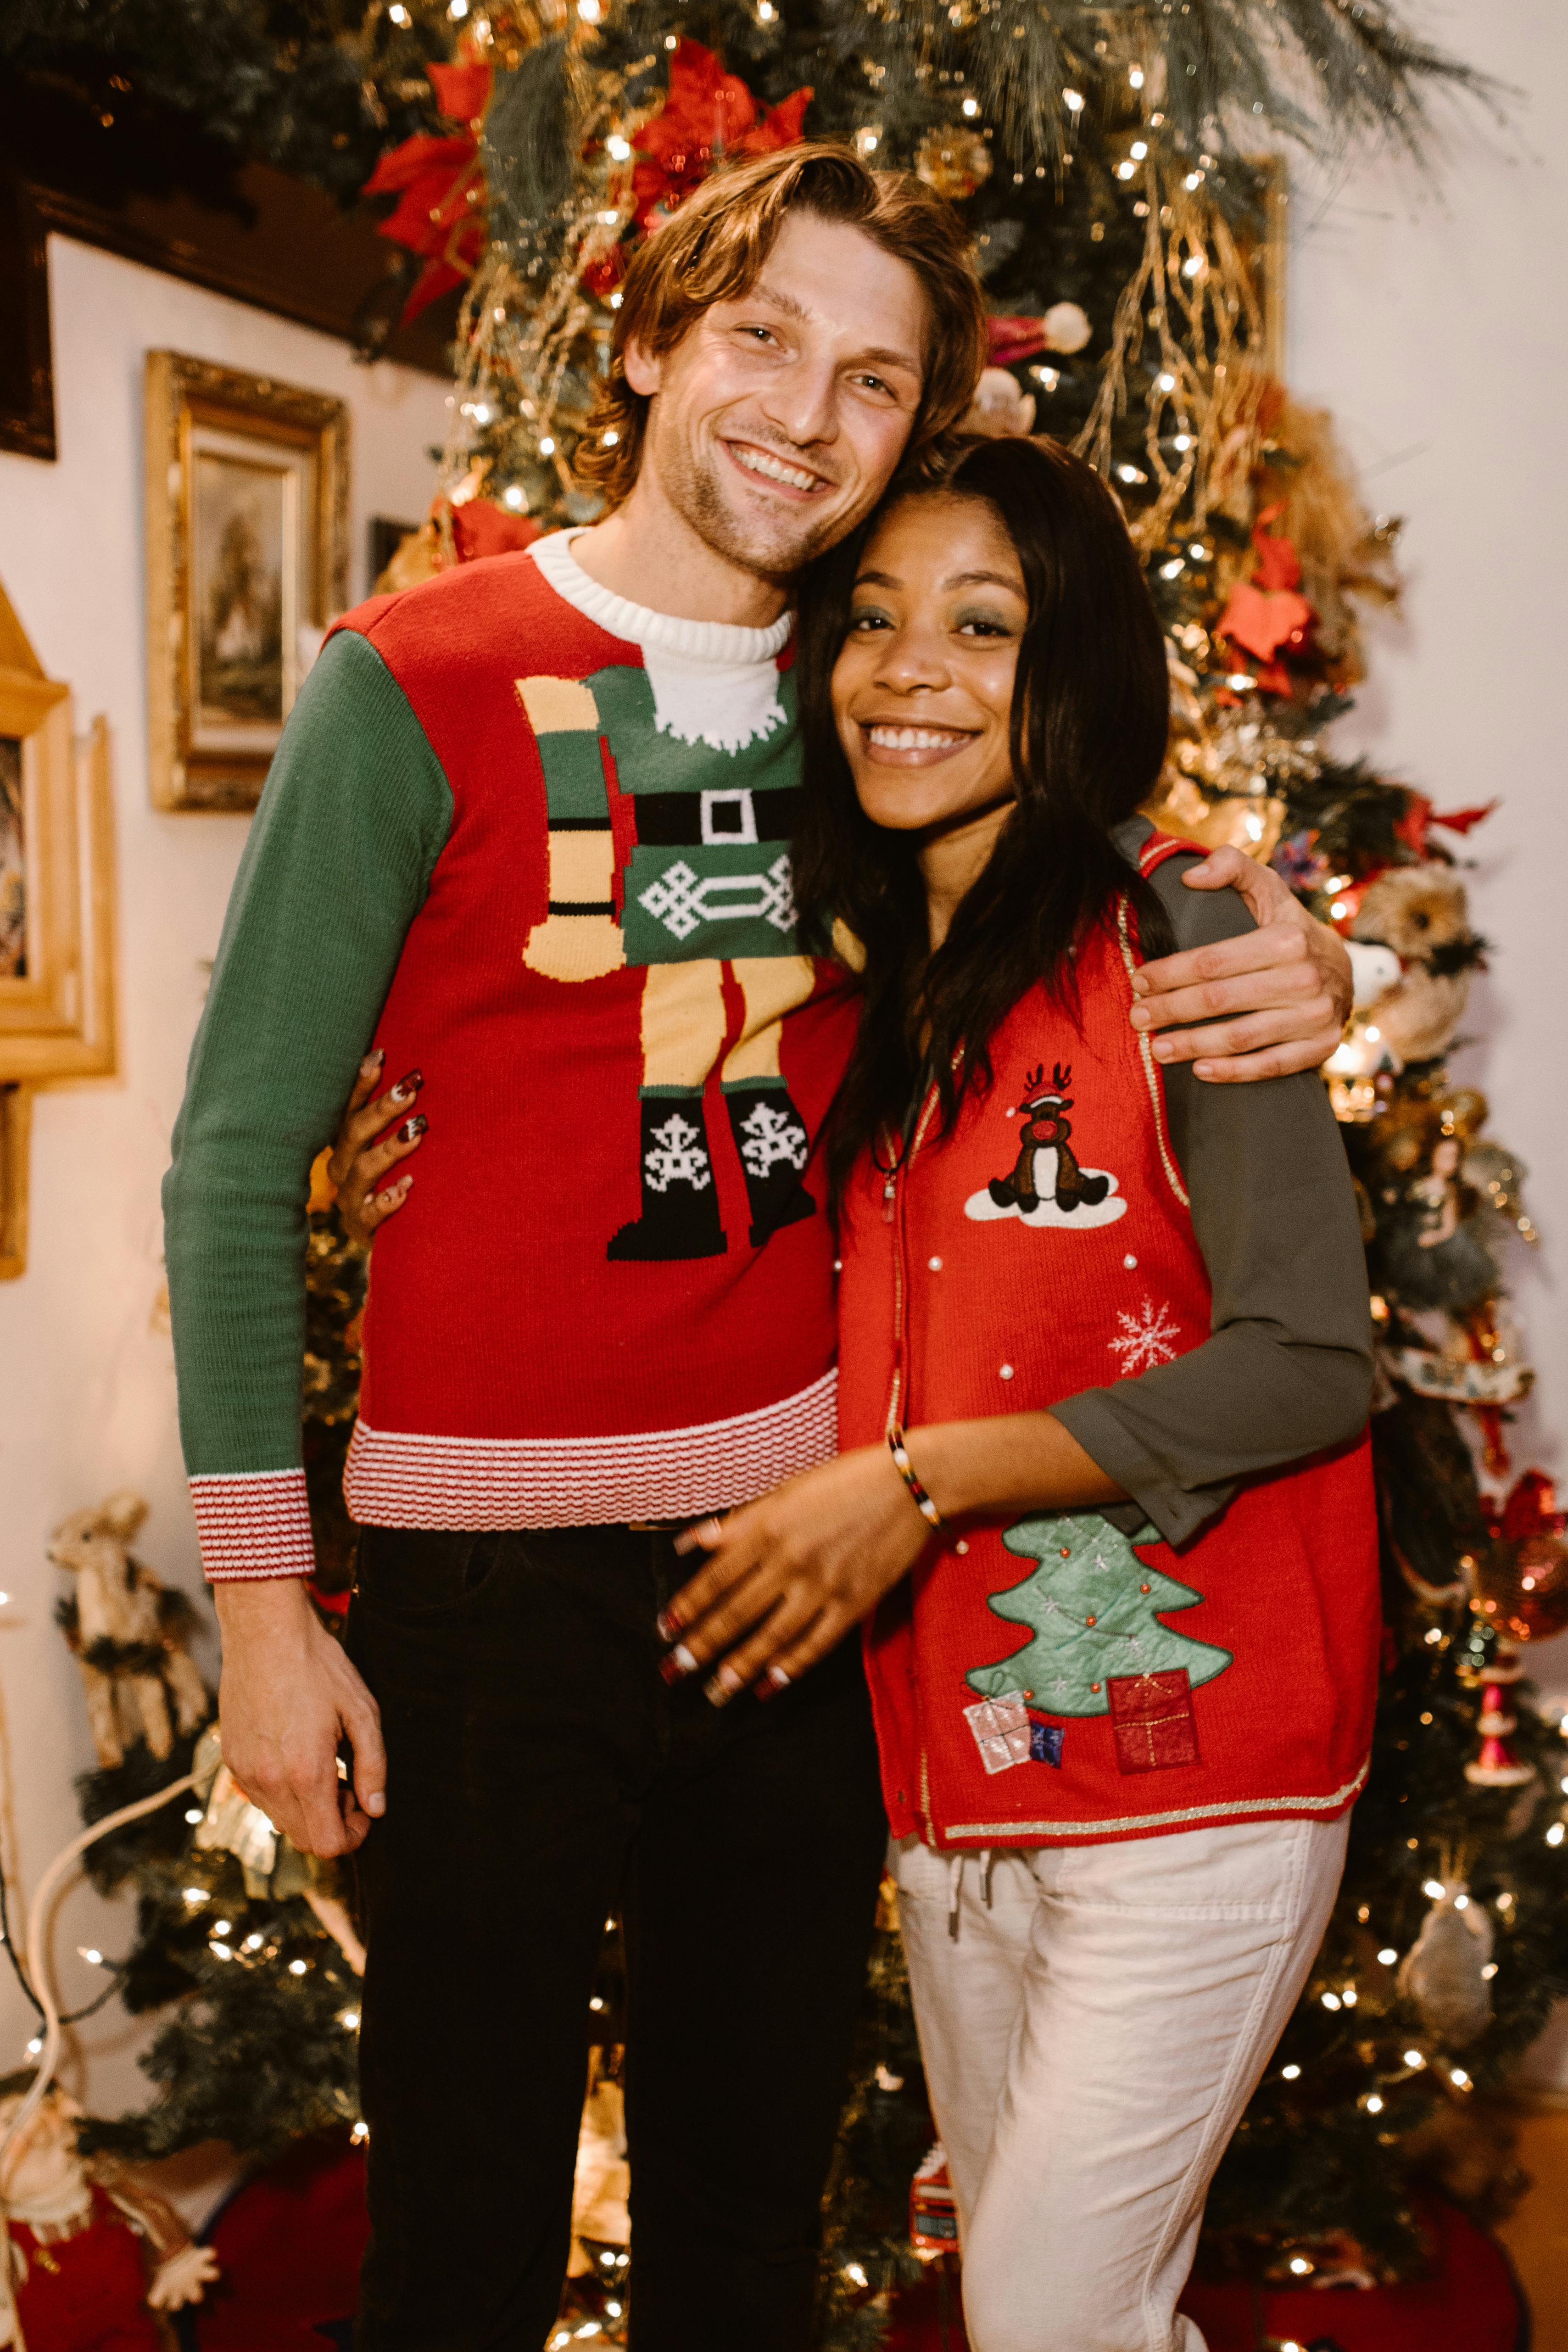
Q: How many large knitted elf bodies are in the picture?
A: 1